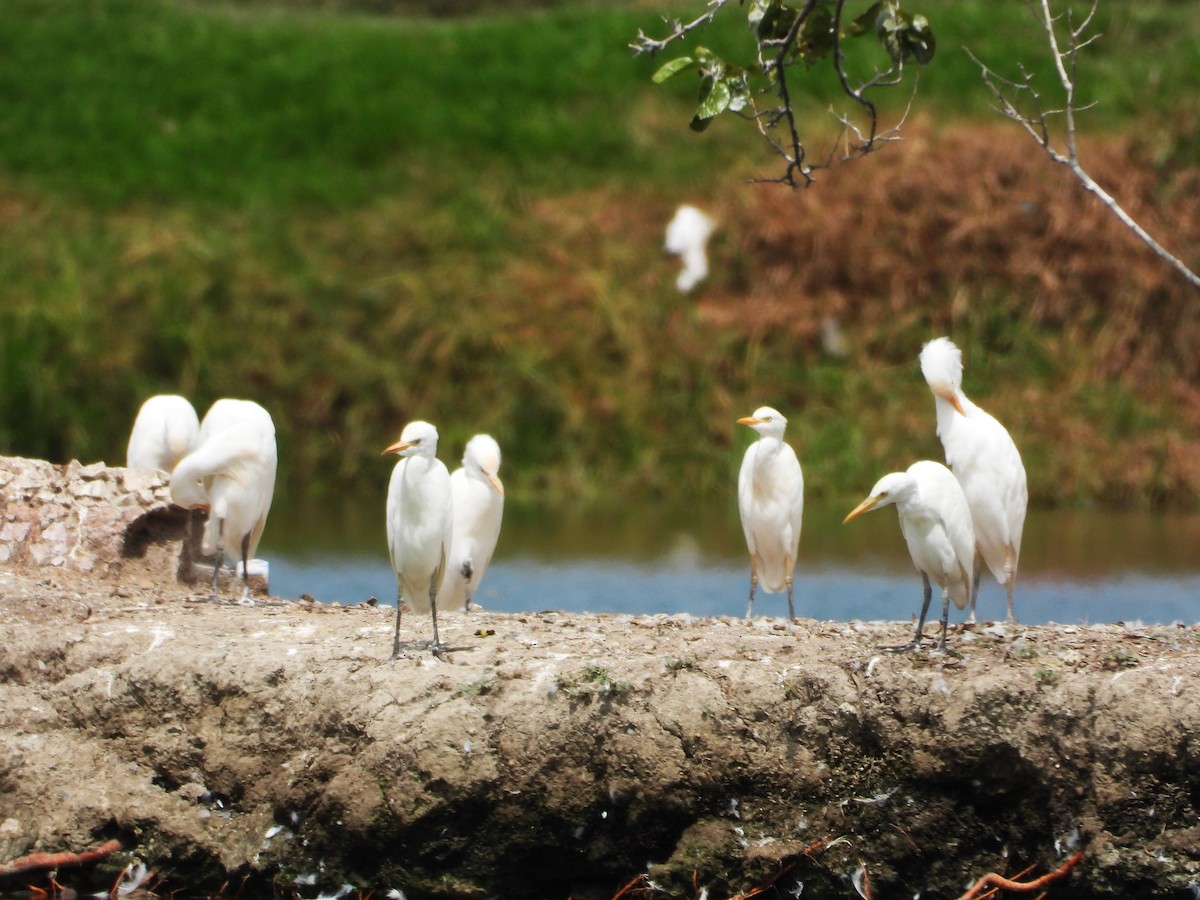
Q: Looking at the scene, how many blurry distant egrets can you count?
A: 1